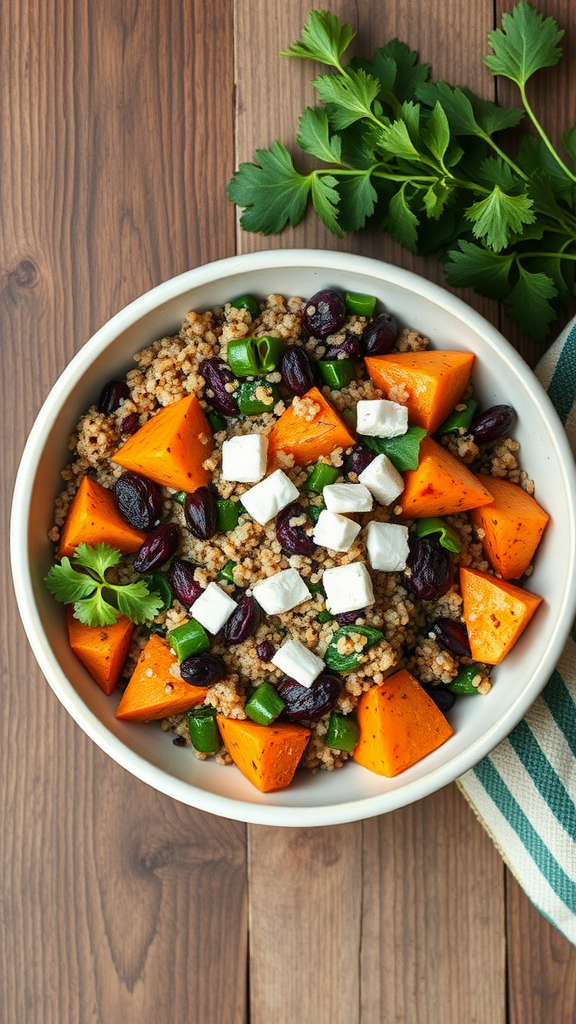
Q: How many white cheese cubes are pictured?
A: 11